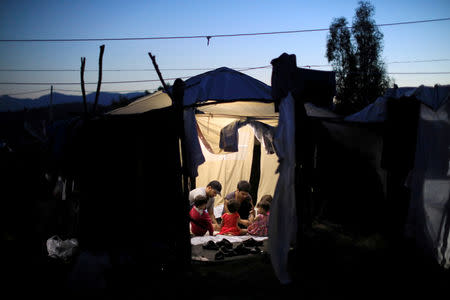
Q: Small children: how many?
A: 3